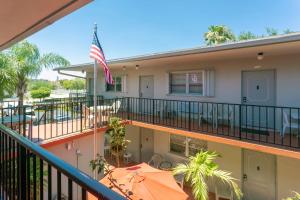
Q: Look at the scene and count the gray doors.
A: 4